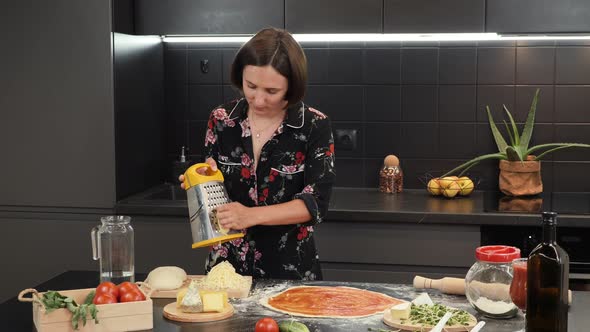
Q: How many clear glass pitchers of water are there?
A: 1